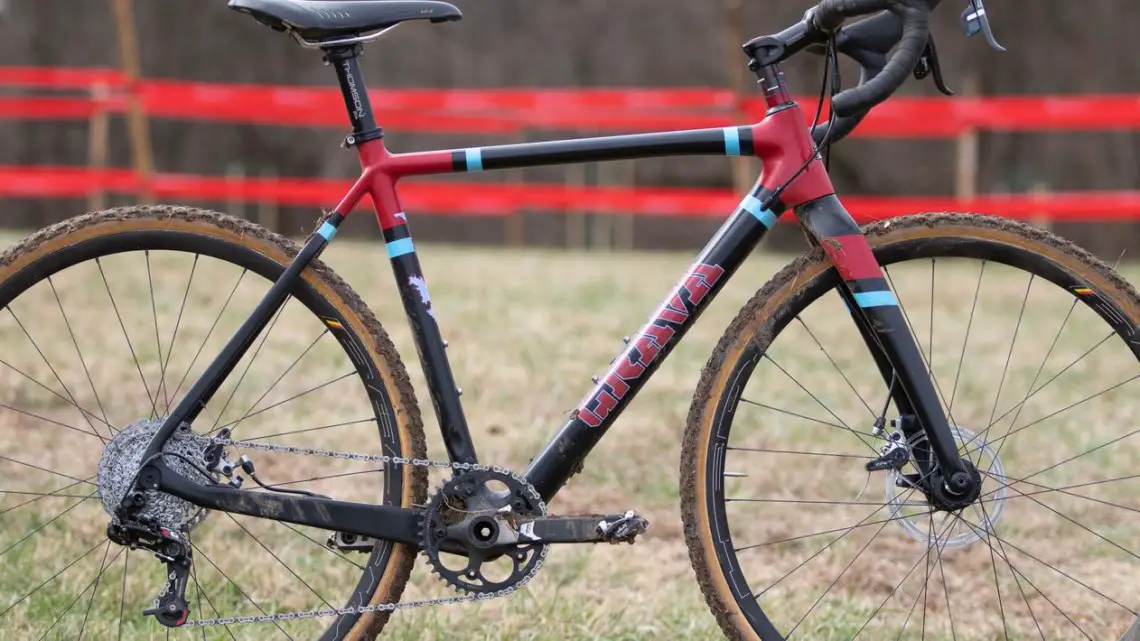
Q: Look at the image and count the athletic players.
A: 0